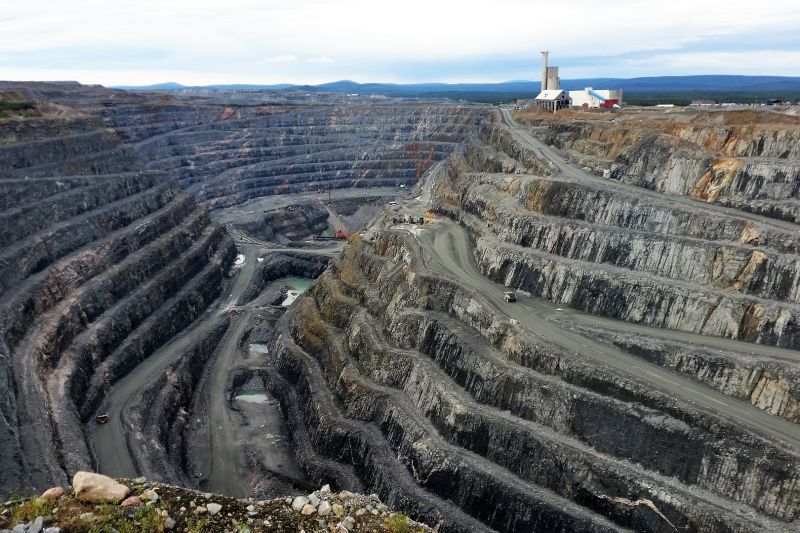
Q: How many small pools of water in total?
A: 3